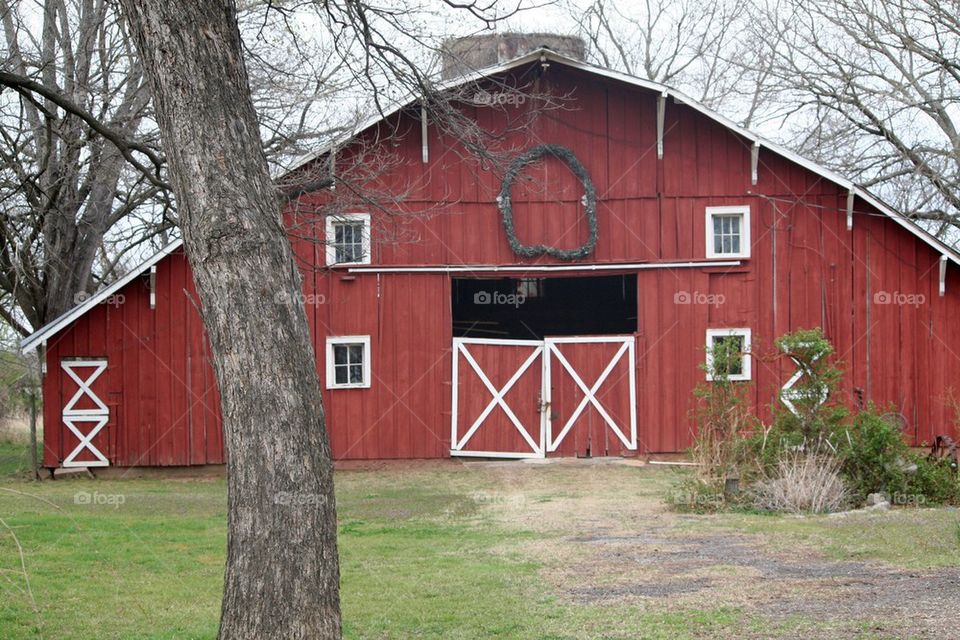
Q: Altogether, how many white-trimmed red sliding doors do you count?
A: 2